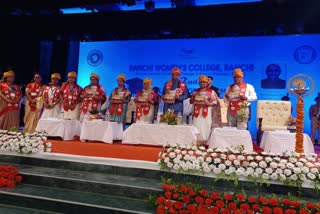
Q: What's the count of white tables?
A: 5